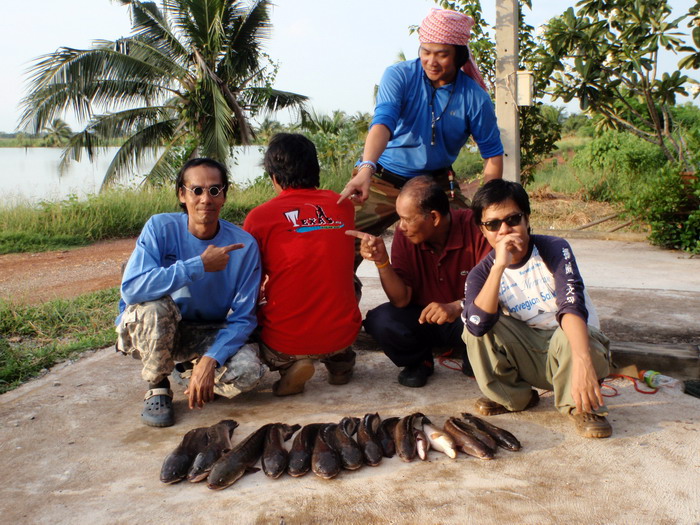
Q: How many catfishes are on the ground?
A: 15